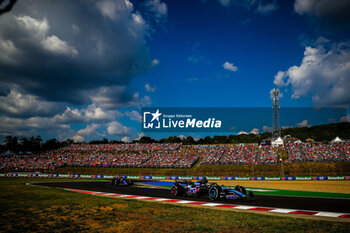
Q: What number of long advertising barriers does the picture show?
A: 1